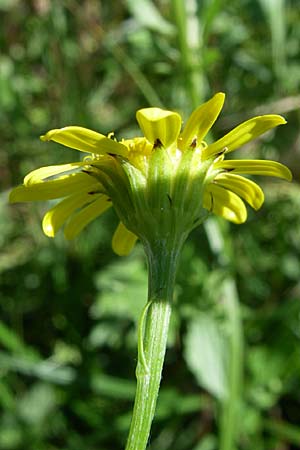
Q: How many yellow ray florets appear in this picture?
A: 12